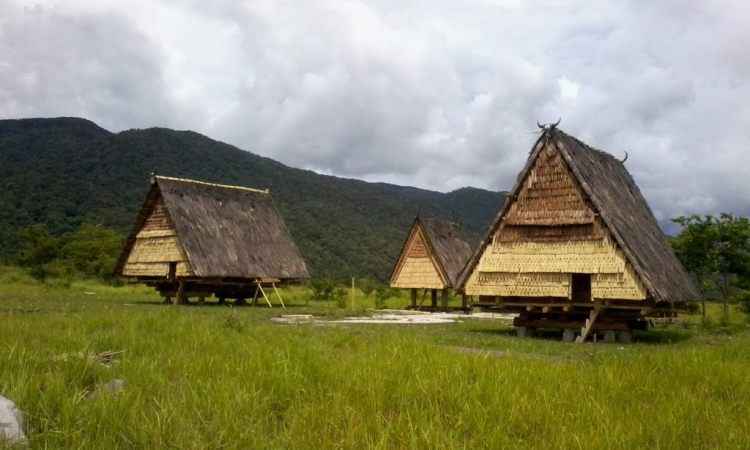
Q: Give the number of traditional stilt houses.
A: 3